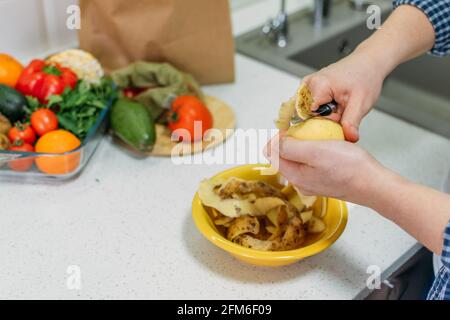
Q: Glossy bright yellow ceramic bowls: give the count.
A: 1